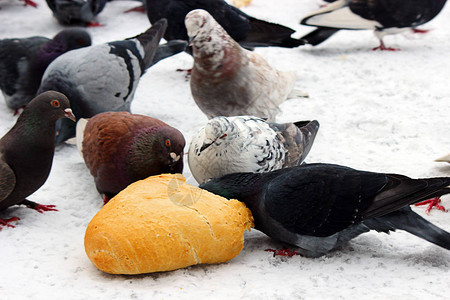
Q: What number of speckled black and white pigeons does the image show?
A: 1